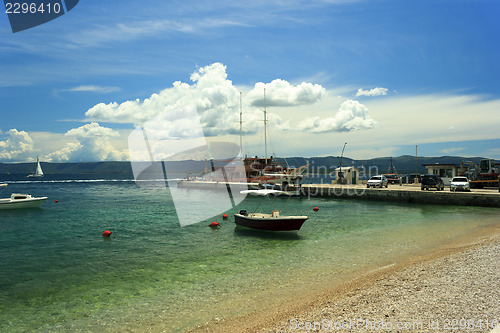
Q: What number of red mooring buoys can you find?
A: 5